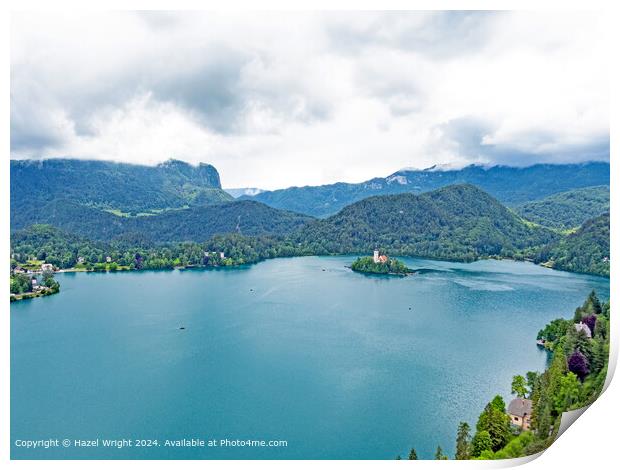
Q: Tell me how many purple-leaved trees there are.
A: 2